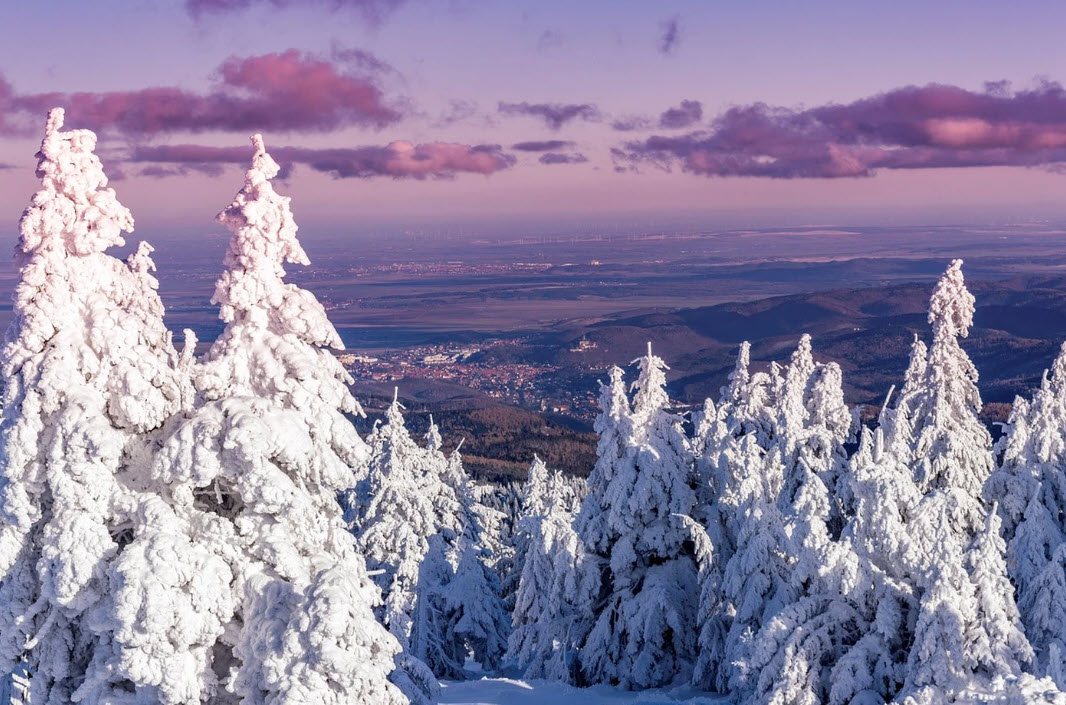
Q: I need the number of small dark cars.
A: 0